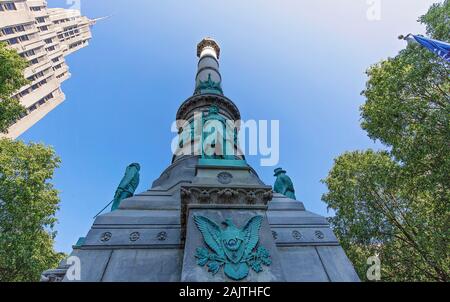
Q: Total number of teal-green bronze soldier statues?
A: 3